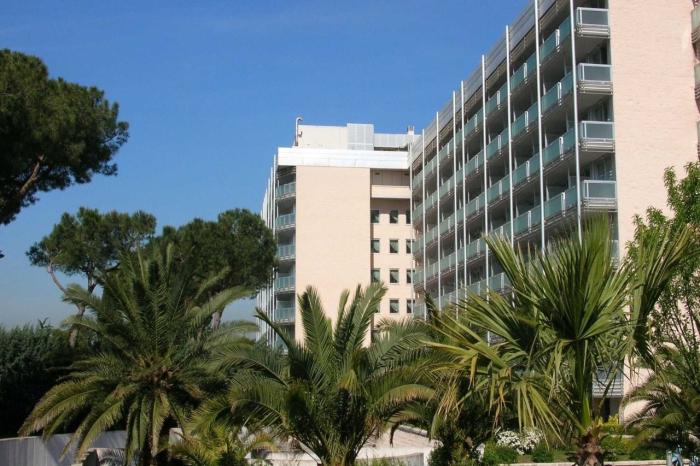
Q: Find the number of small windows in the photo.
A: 12